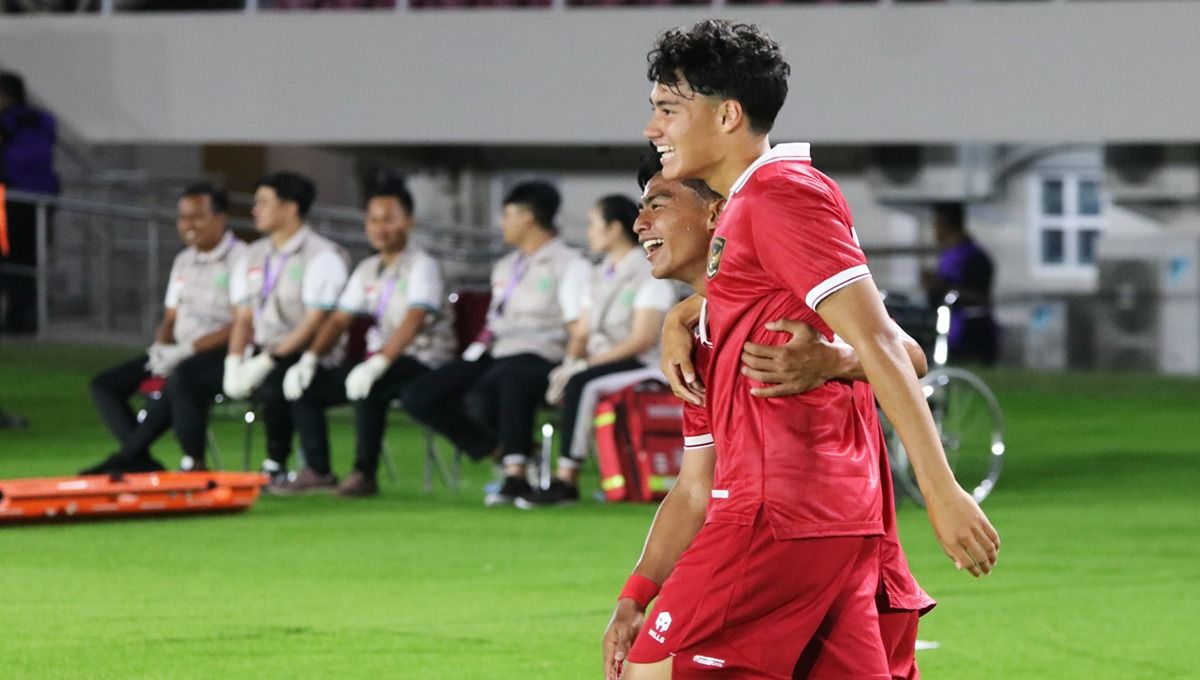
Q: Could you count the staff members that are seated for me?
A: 5